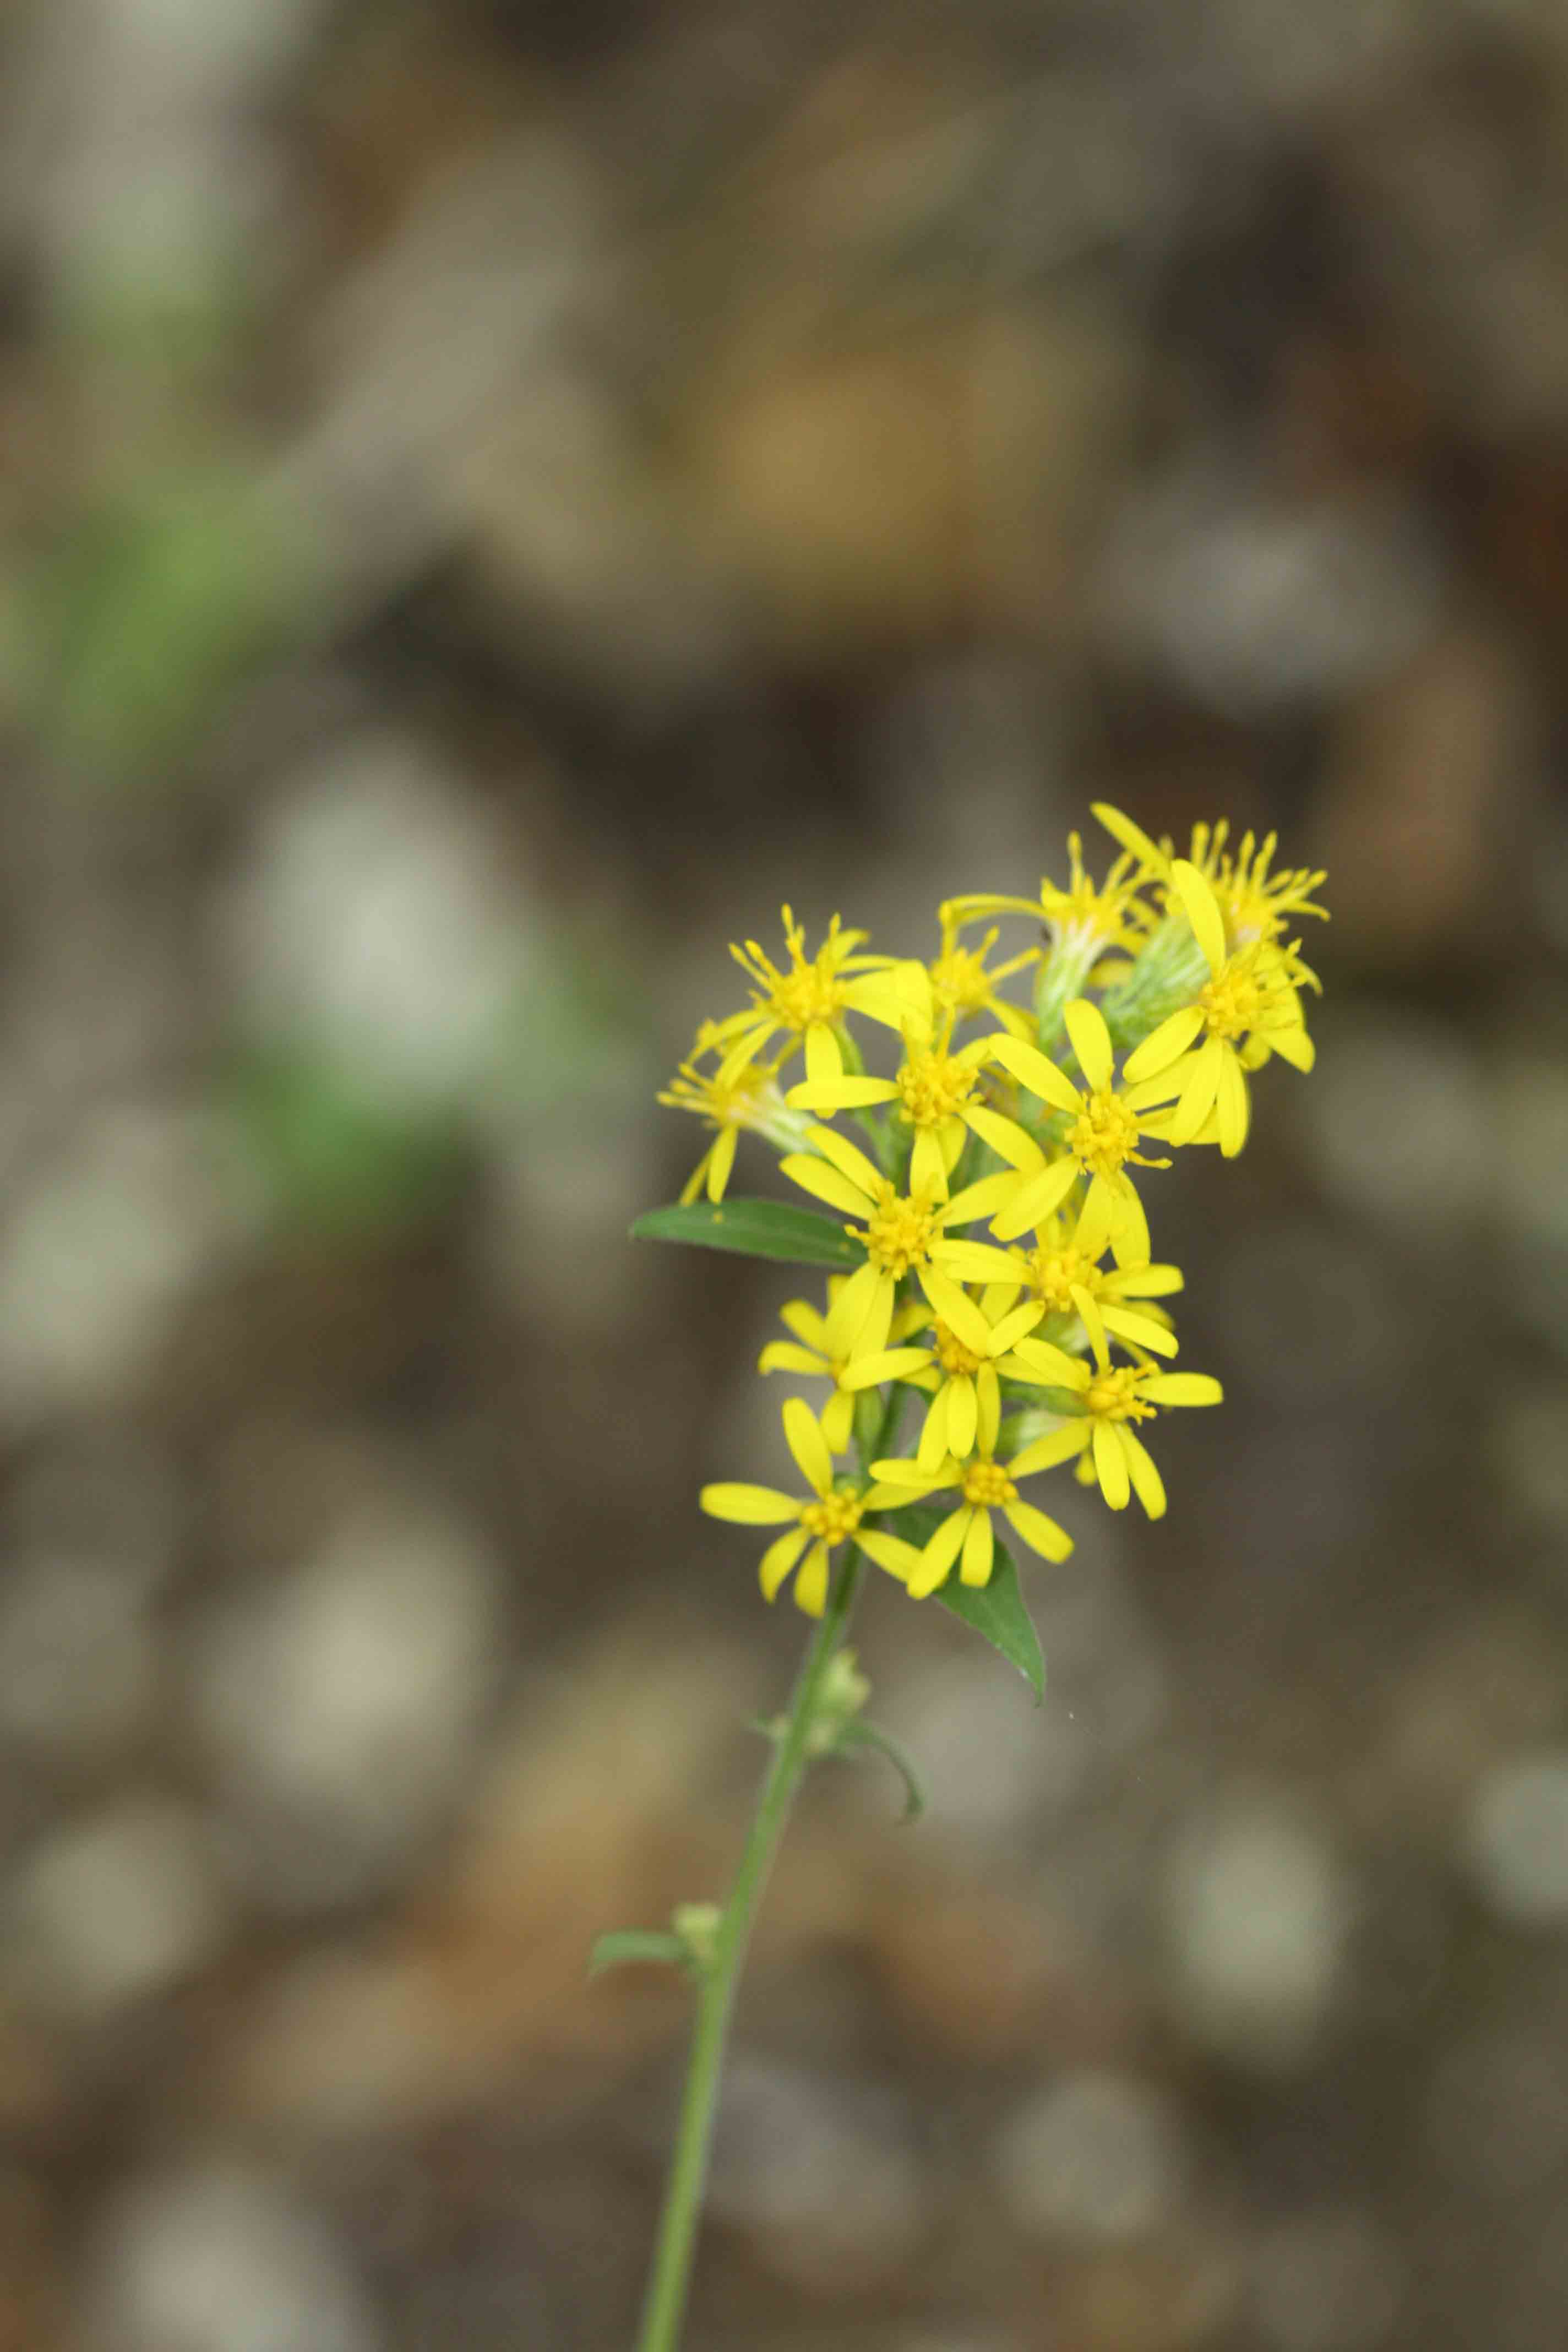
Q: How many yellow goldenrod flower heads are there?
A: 15